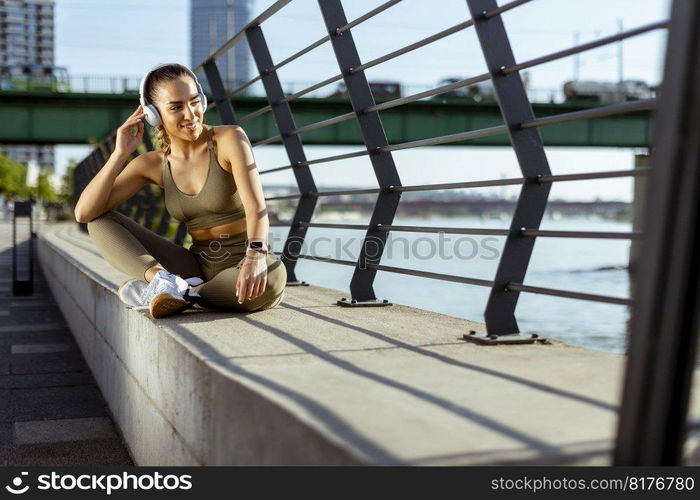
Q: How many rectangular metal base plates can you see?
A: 3